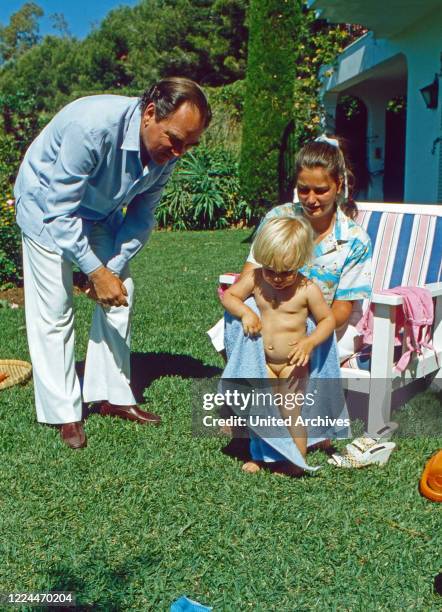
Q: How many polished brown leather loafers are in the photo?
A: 2